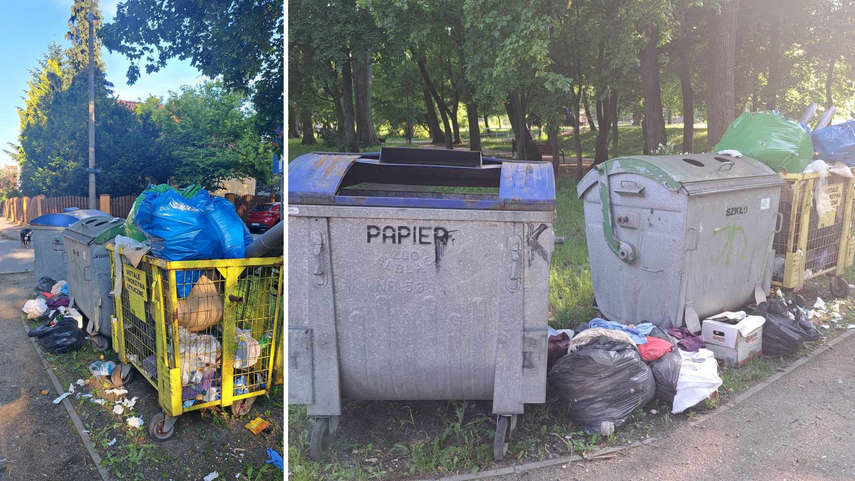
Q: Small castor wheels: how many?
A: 8